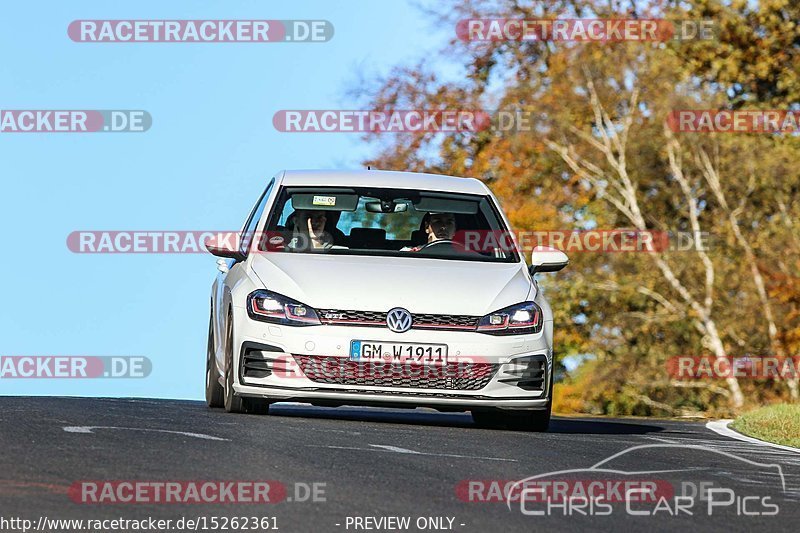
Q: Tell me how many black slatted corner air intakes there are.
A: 2